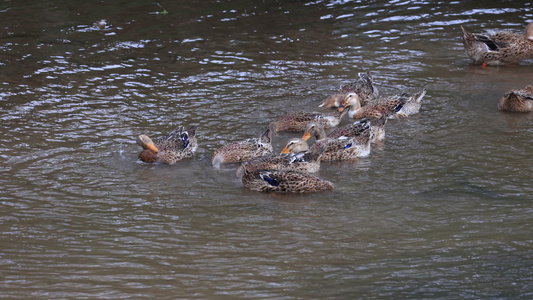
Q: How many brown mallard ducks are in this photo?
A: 11